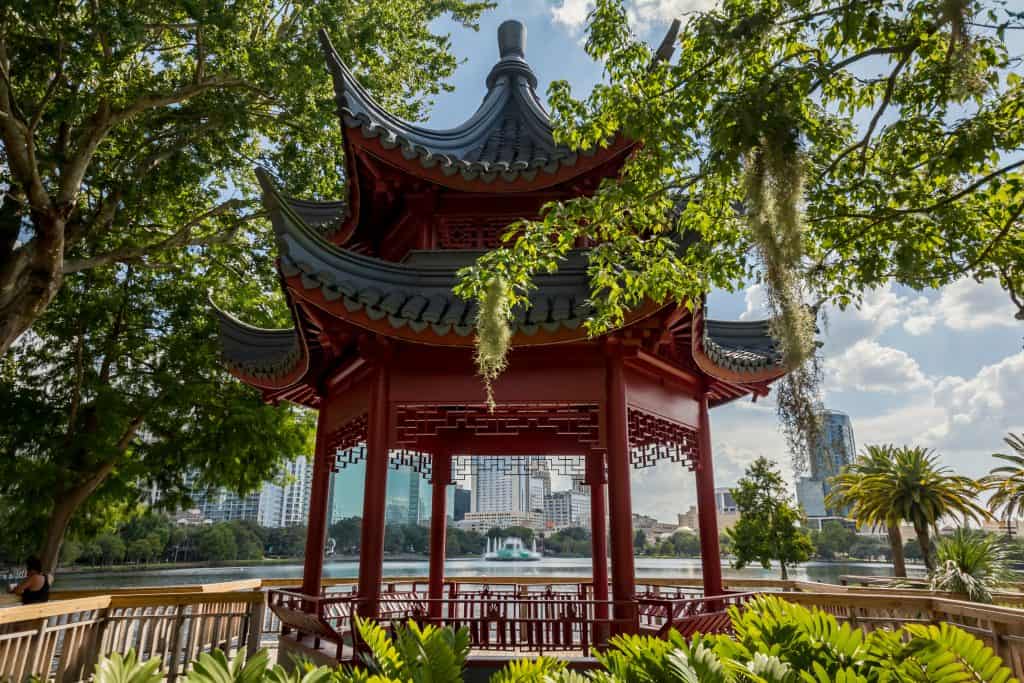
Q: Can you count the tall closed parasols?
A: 0